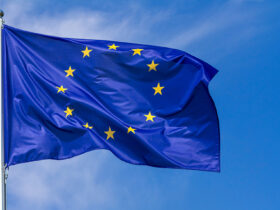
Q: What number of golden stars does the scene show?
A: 12